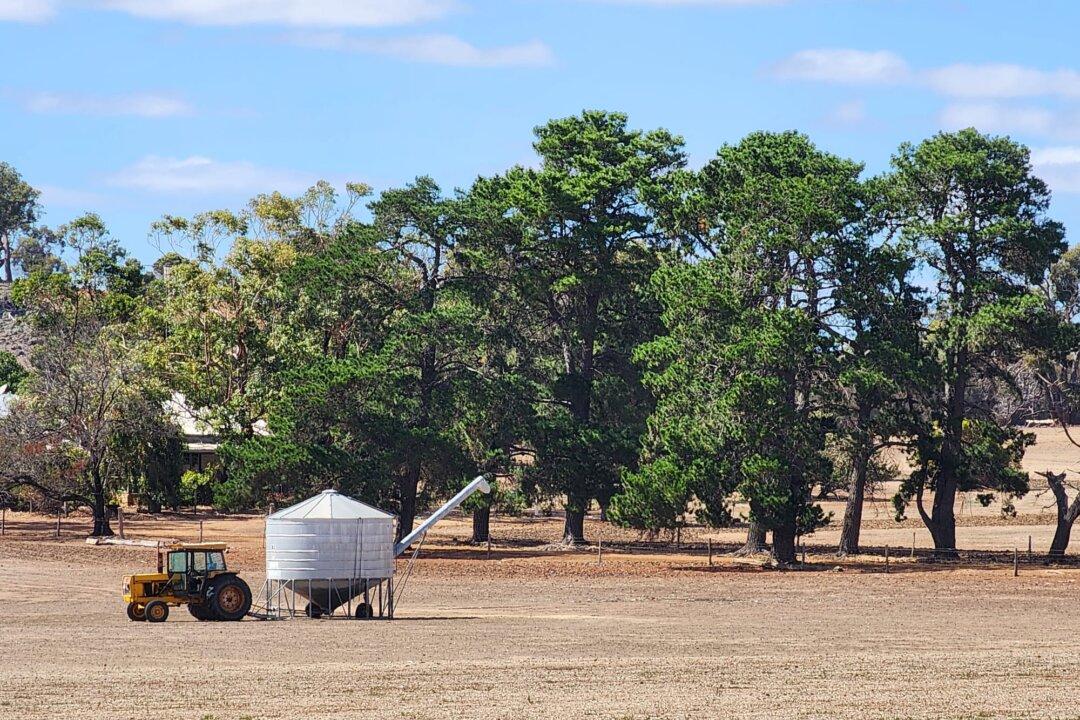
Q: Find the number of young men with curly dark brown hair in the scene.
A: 0